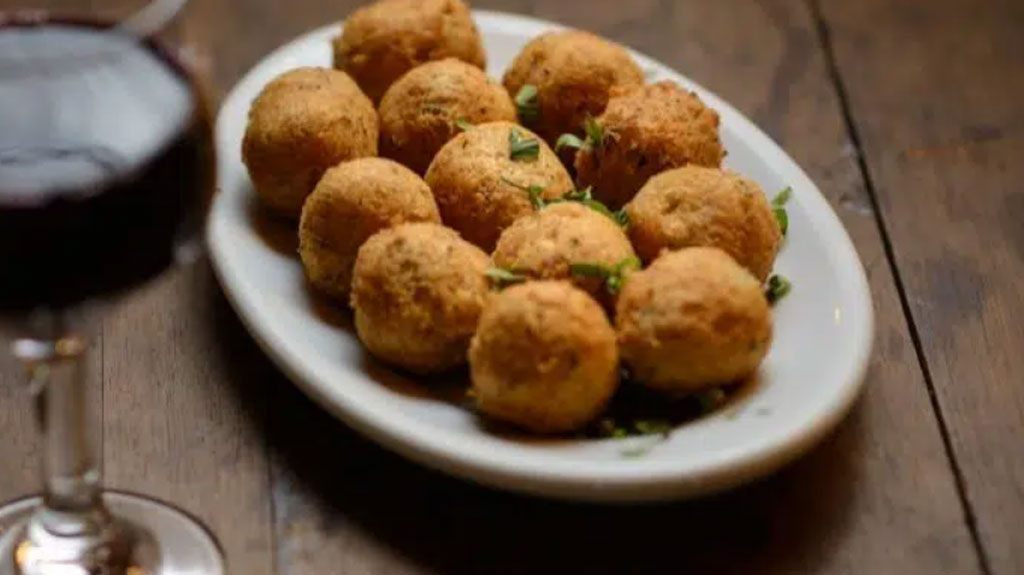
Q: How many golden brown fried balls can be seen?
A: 12